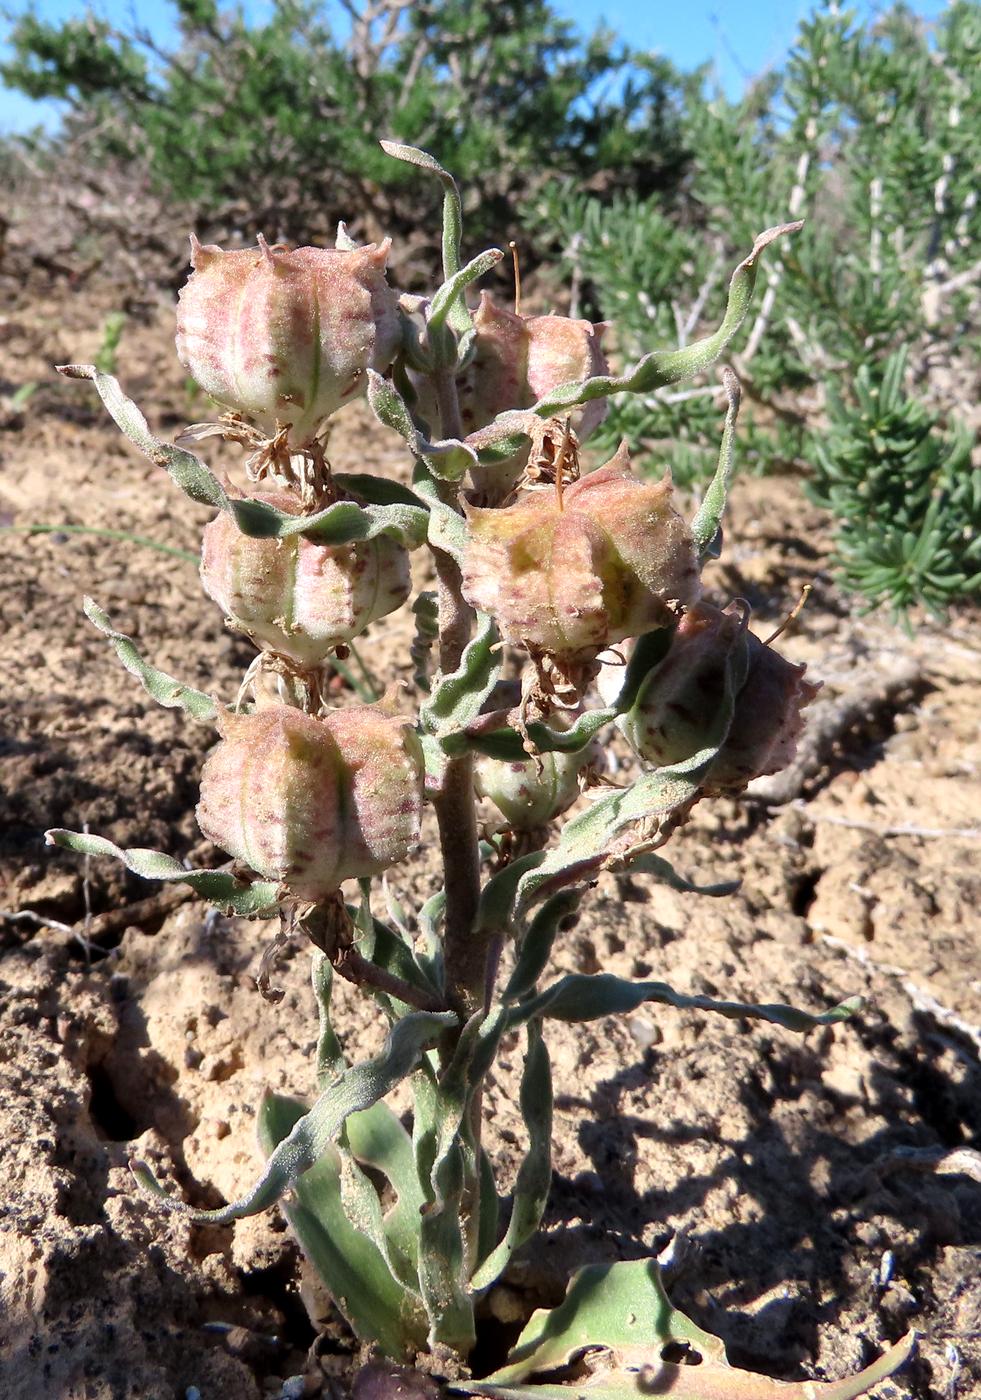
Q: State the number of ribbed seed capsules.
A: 7